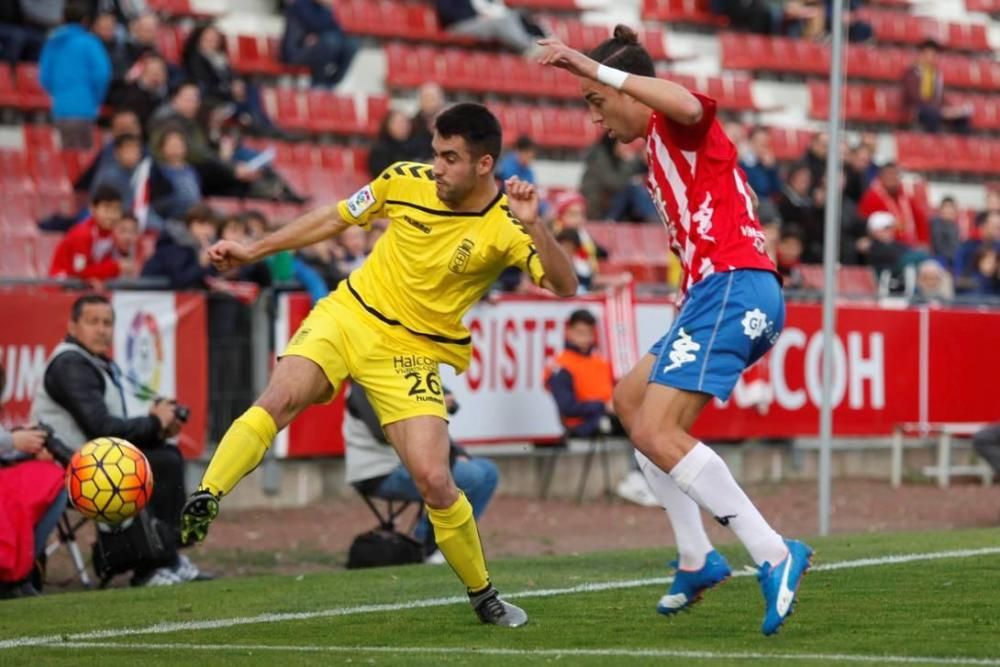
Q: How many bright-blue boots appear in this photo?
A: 2